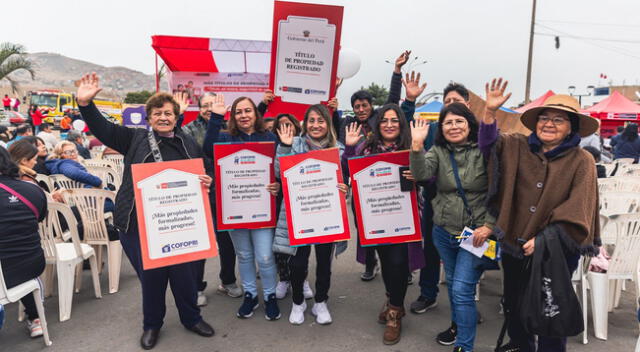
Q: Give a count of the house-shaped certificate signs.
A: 4